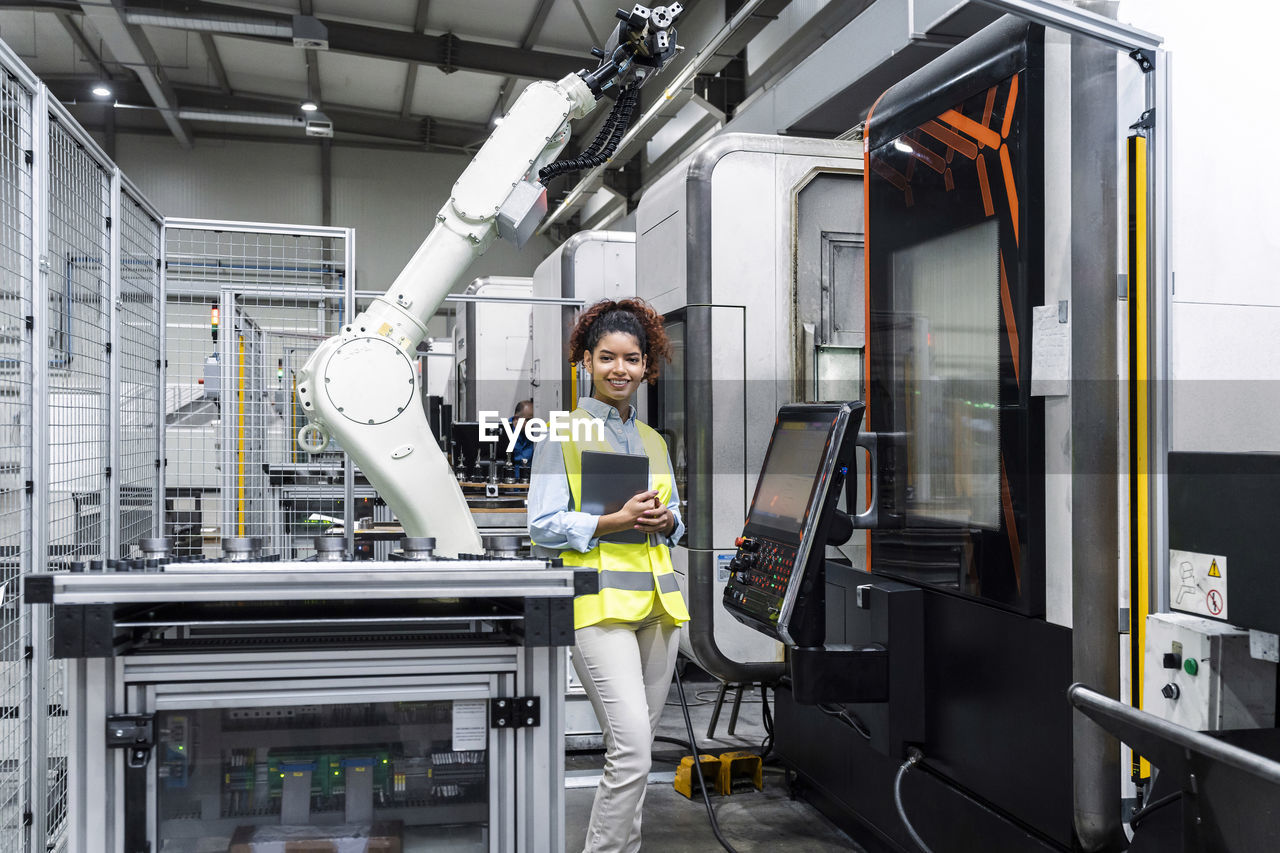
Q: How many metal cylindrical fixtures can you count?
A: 5